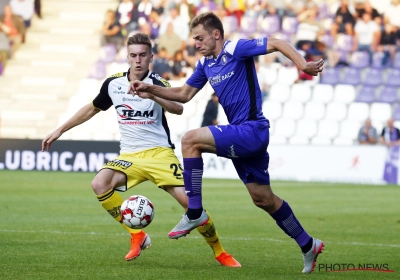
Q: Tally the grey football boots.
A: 2